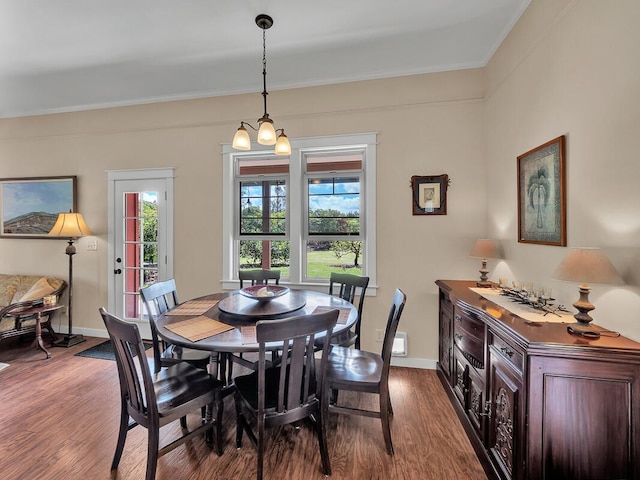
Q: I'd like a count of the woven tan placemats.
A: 4